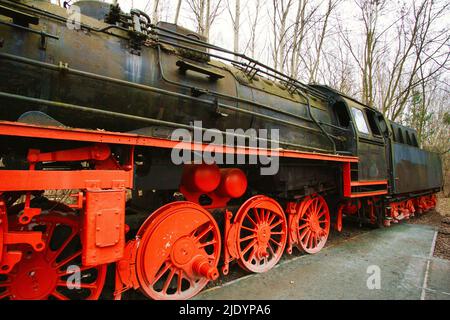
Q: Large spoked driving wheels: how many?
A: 4